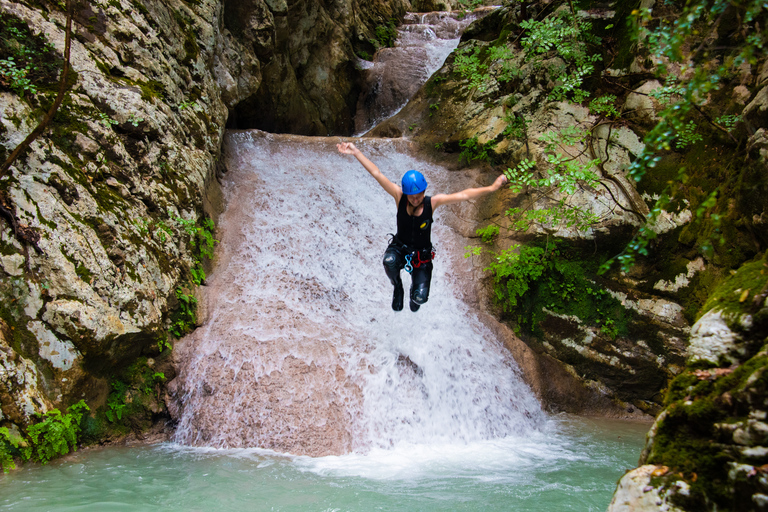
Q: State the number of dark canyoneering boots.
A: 2